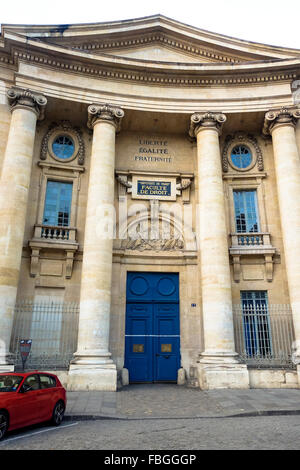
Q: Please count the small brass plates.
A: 2